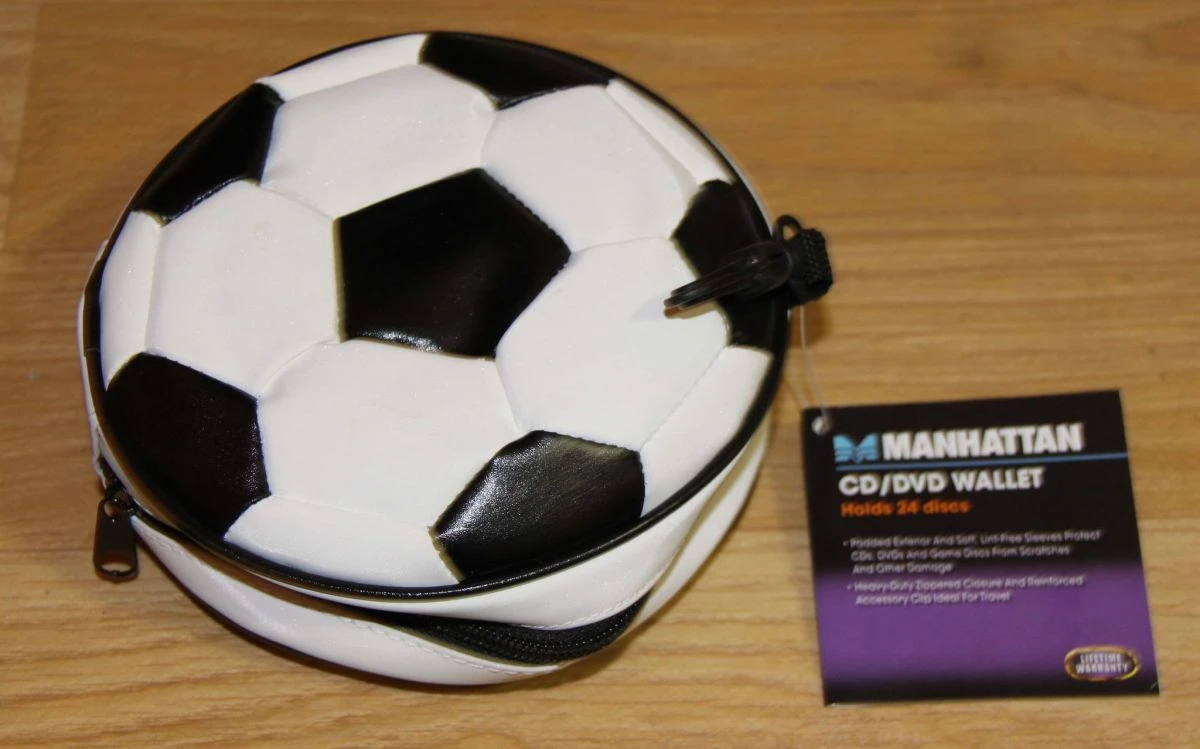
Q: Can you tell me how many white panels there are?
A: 10